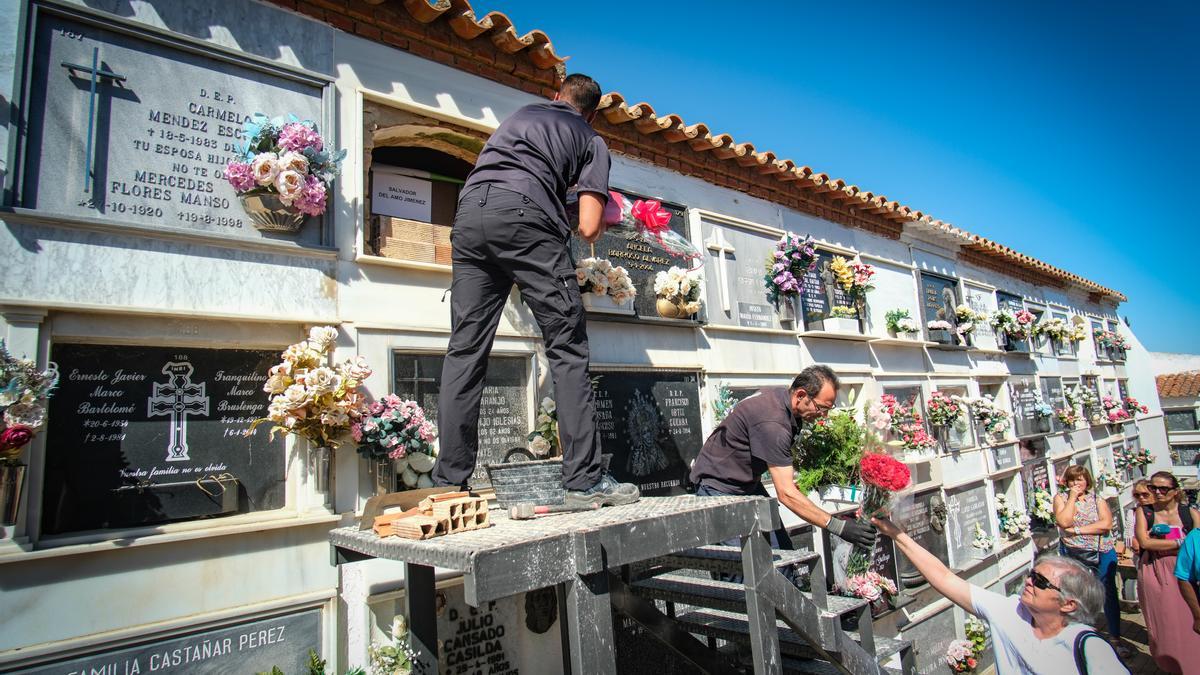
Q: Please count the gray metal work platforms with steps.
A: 1